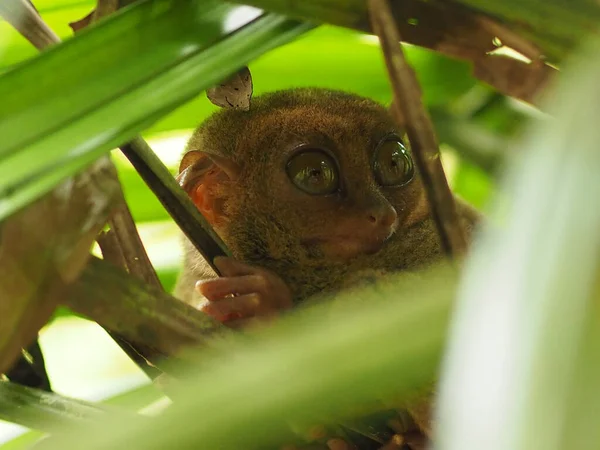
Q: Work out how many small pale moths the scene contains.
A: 1